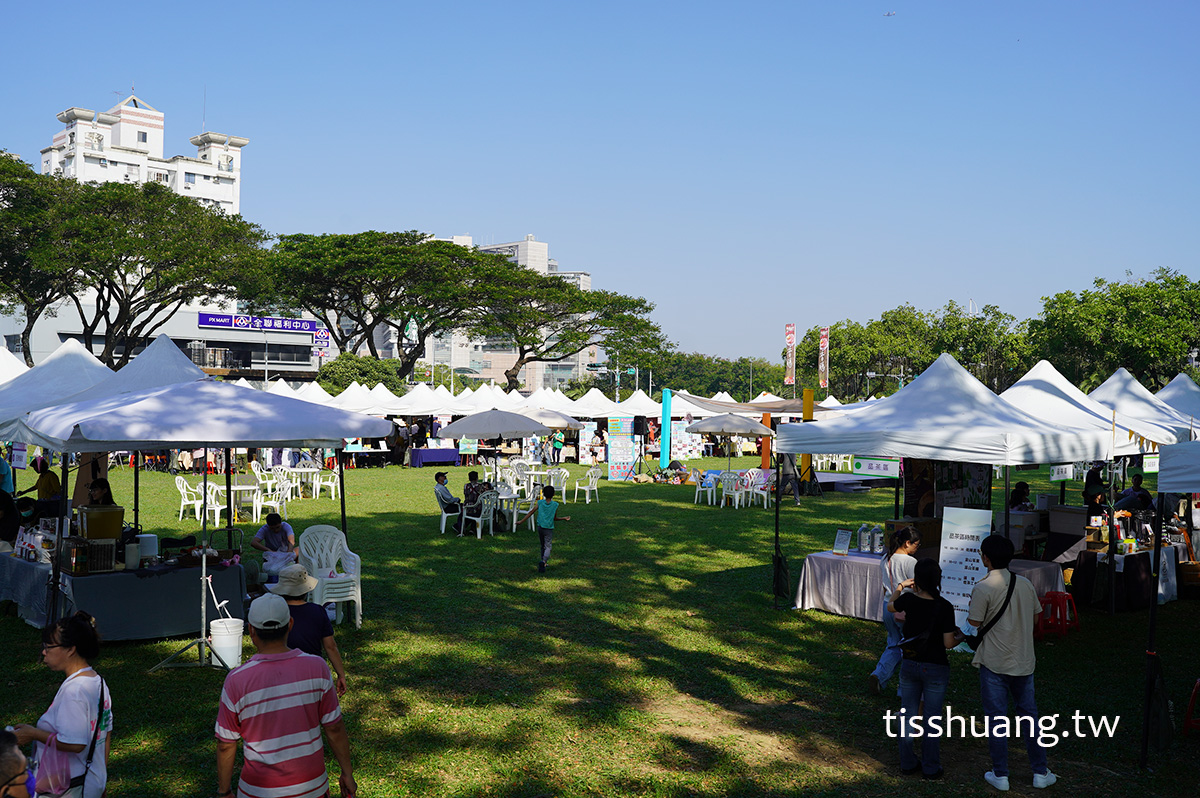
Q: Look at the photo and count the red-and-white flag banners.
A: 2